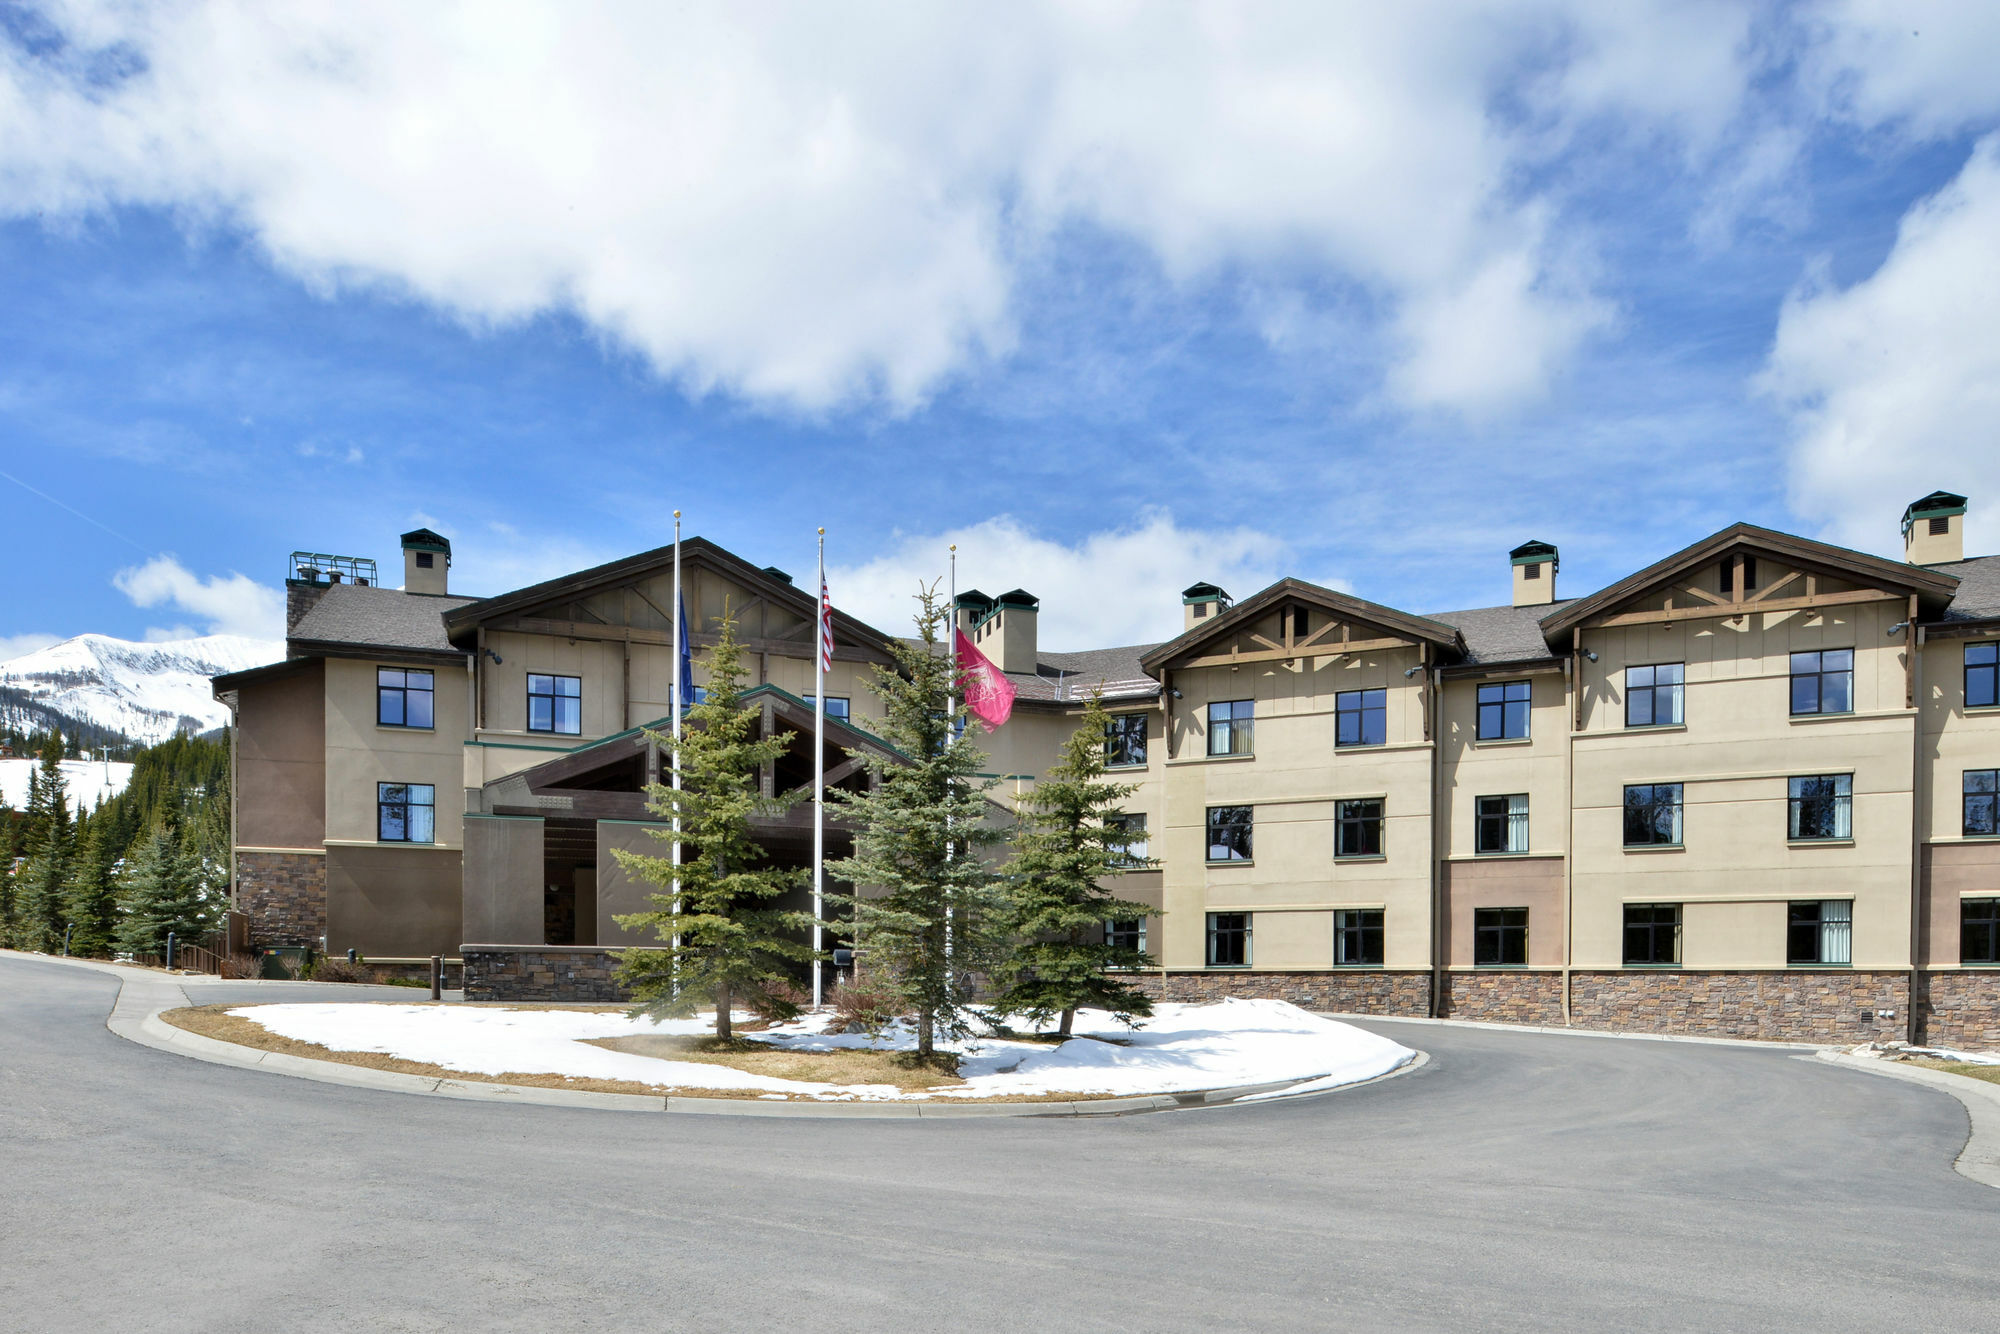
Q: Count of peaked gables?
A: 4